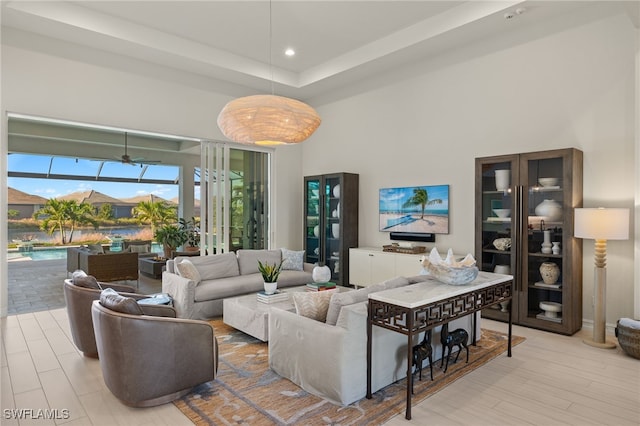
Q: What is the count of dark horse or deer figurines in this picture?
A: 2